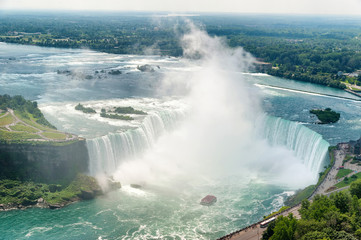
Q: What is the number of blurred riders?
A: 0